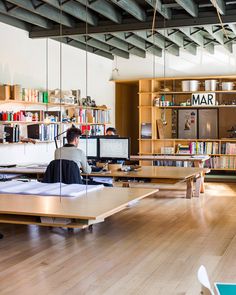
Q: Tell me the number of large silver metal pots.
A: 3